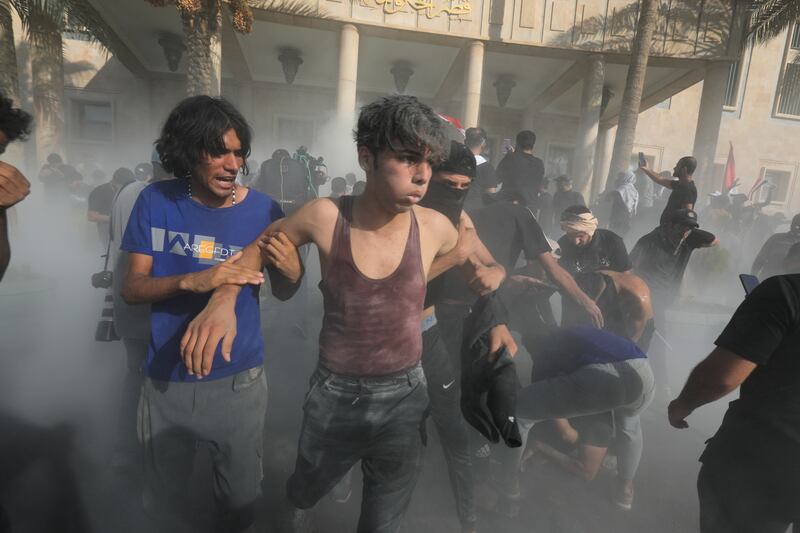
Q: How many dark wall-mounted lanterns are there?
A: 5